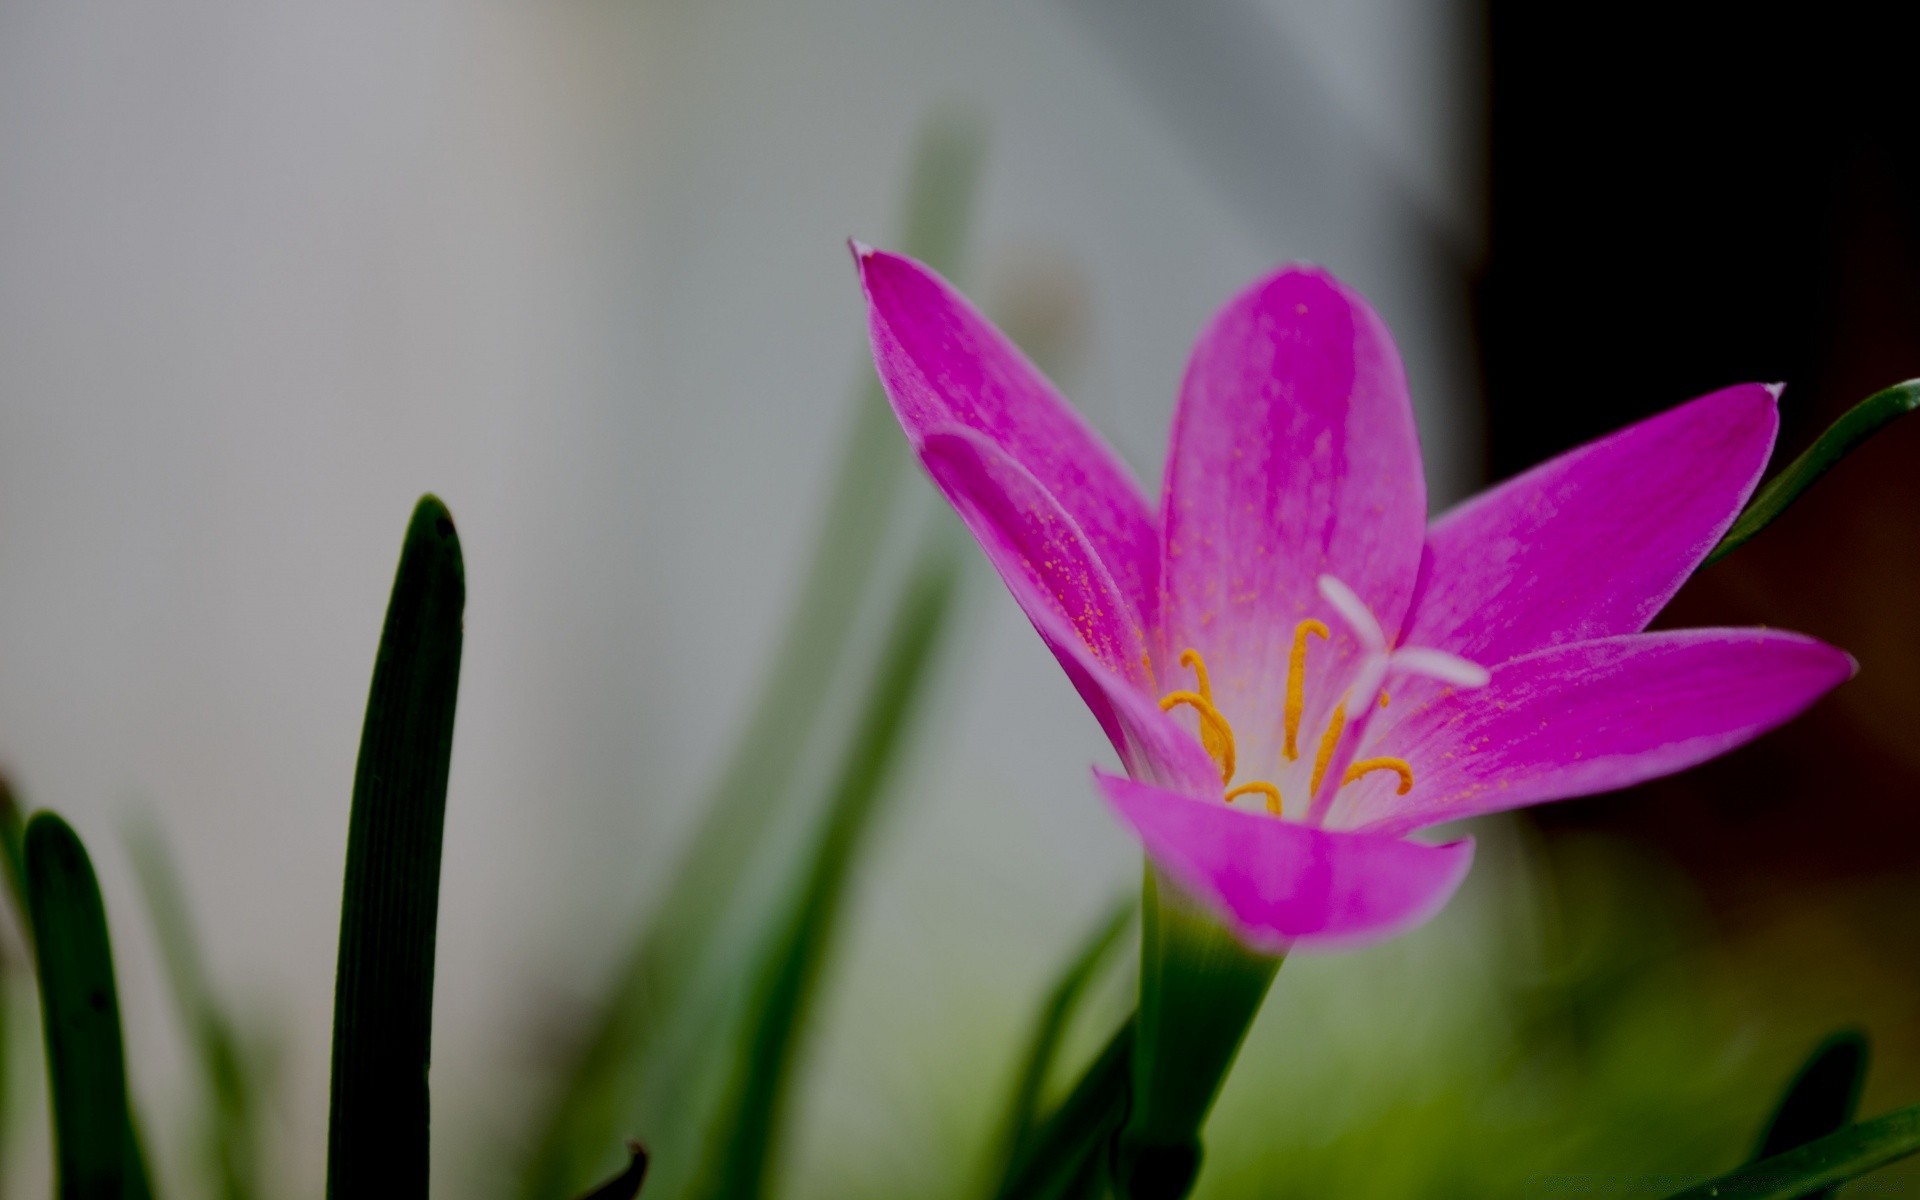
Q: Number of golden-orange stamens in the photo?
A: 6